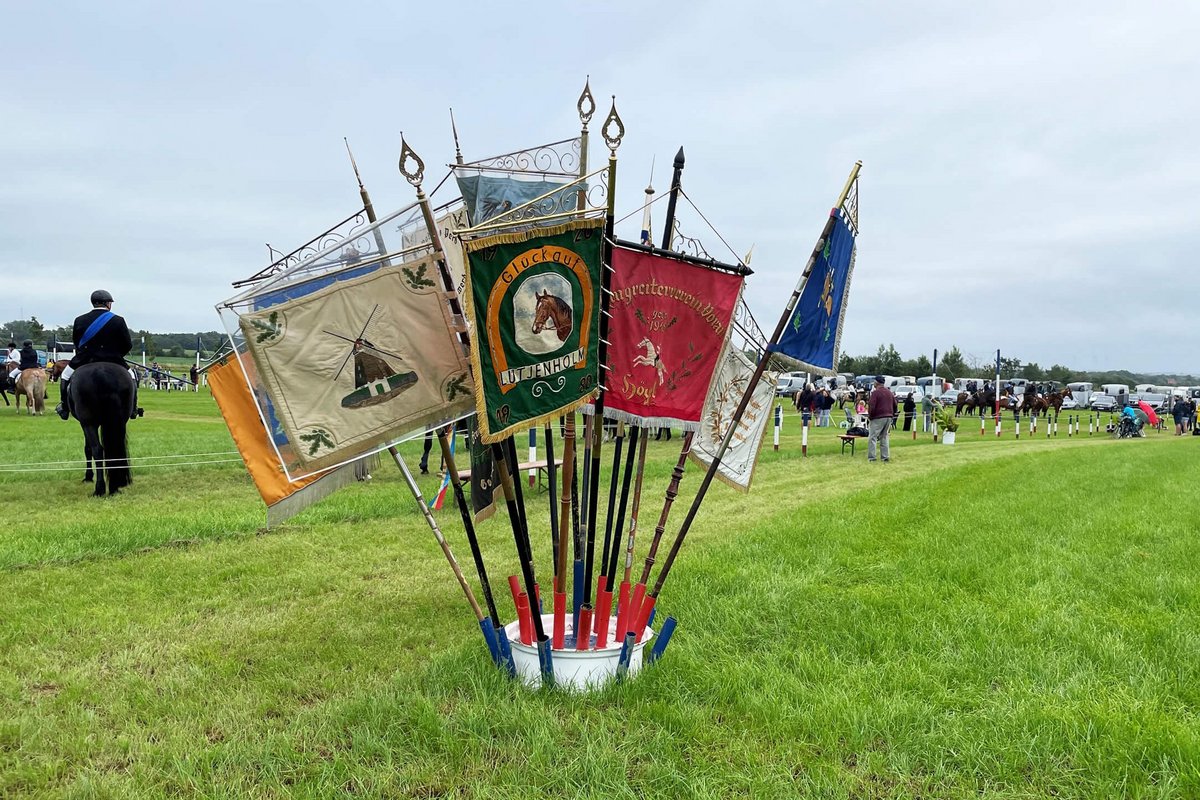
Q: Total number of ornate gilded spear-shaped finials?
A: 3